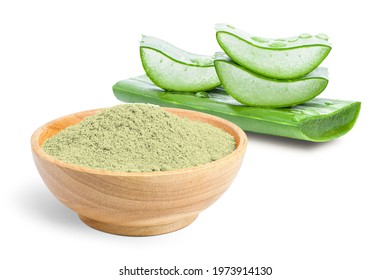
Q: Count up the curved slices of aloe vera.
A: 3